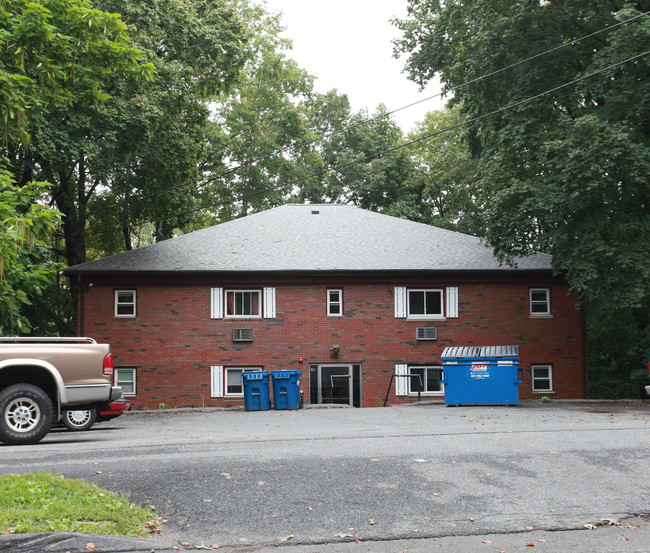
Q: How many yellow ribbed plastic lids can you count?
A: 0